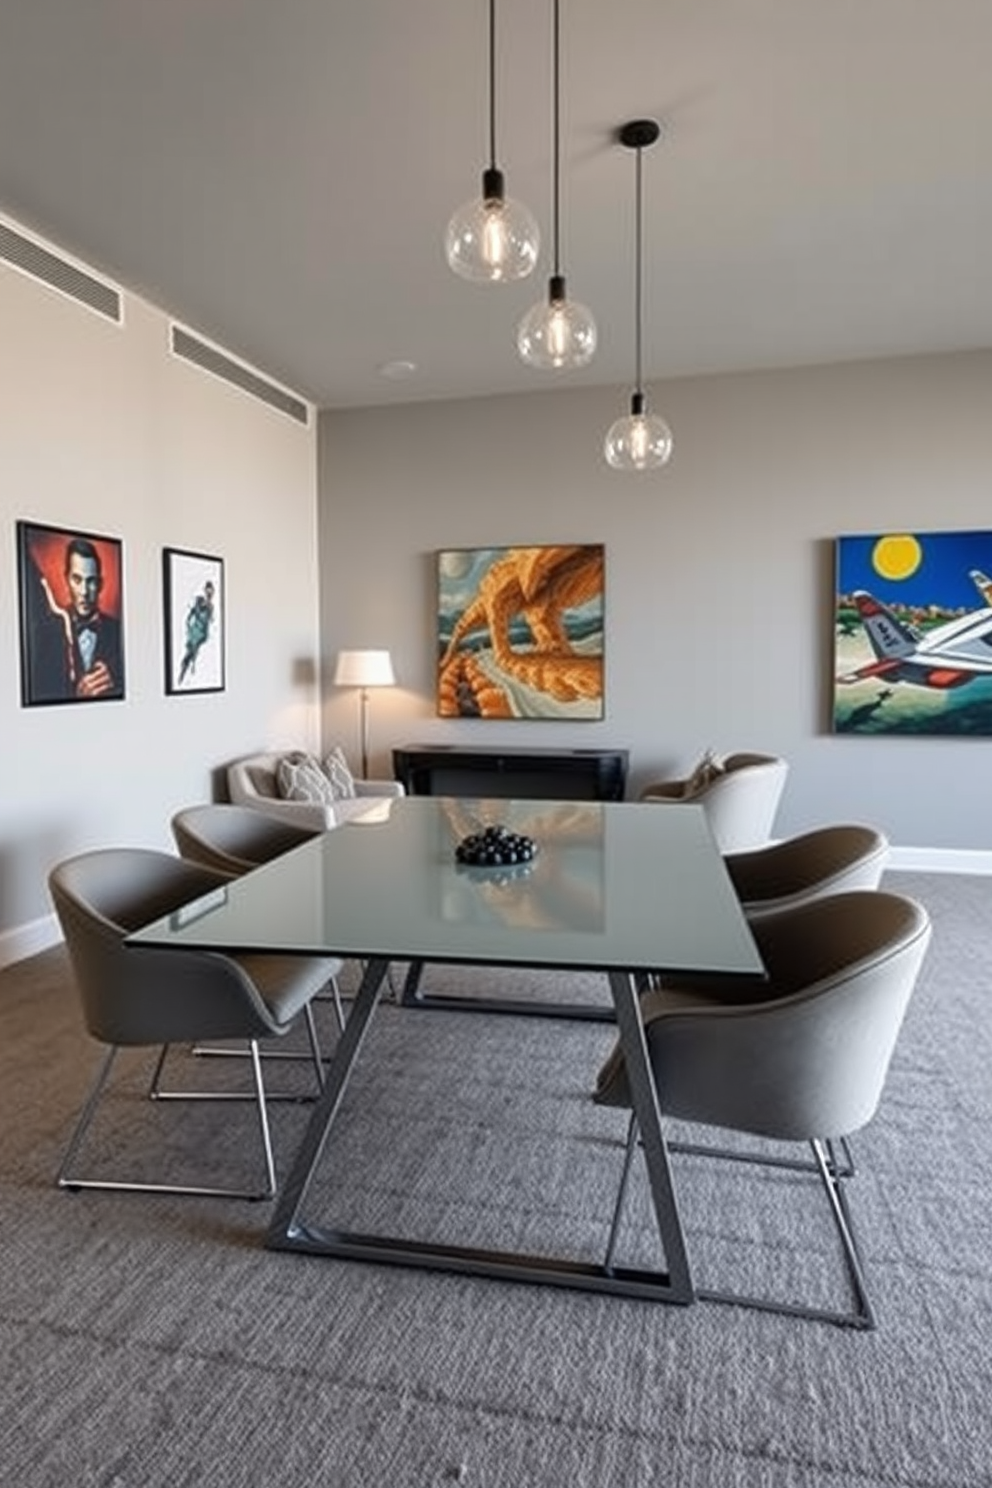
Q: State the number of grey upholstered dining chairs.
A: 4